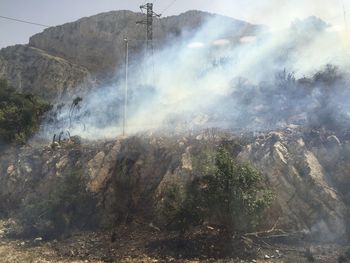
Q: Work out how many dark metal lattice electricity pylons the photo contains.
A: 1